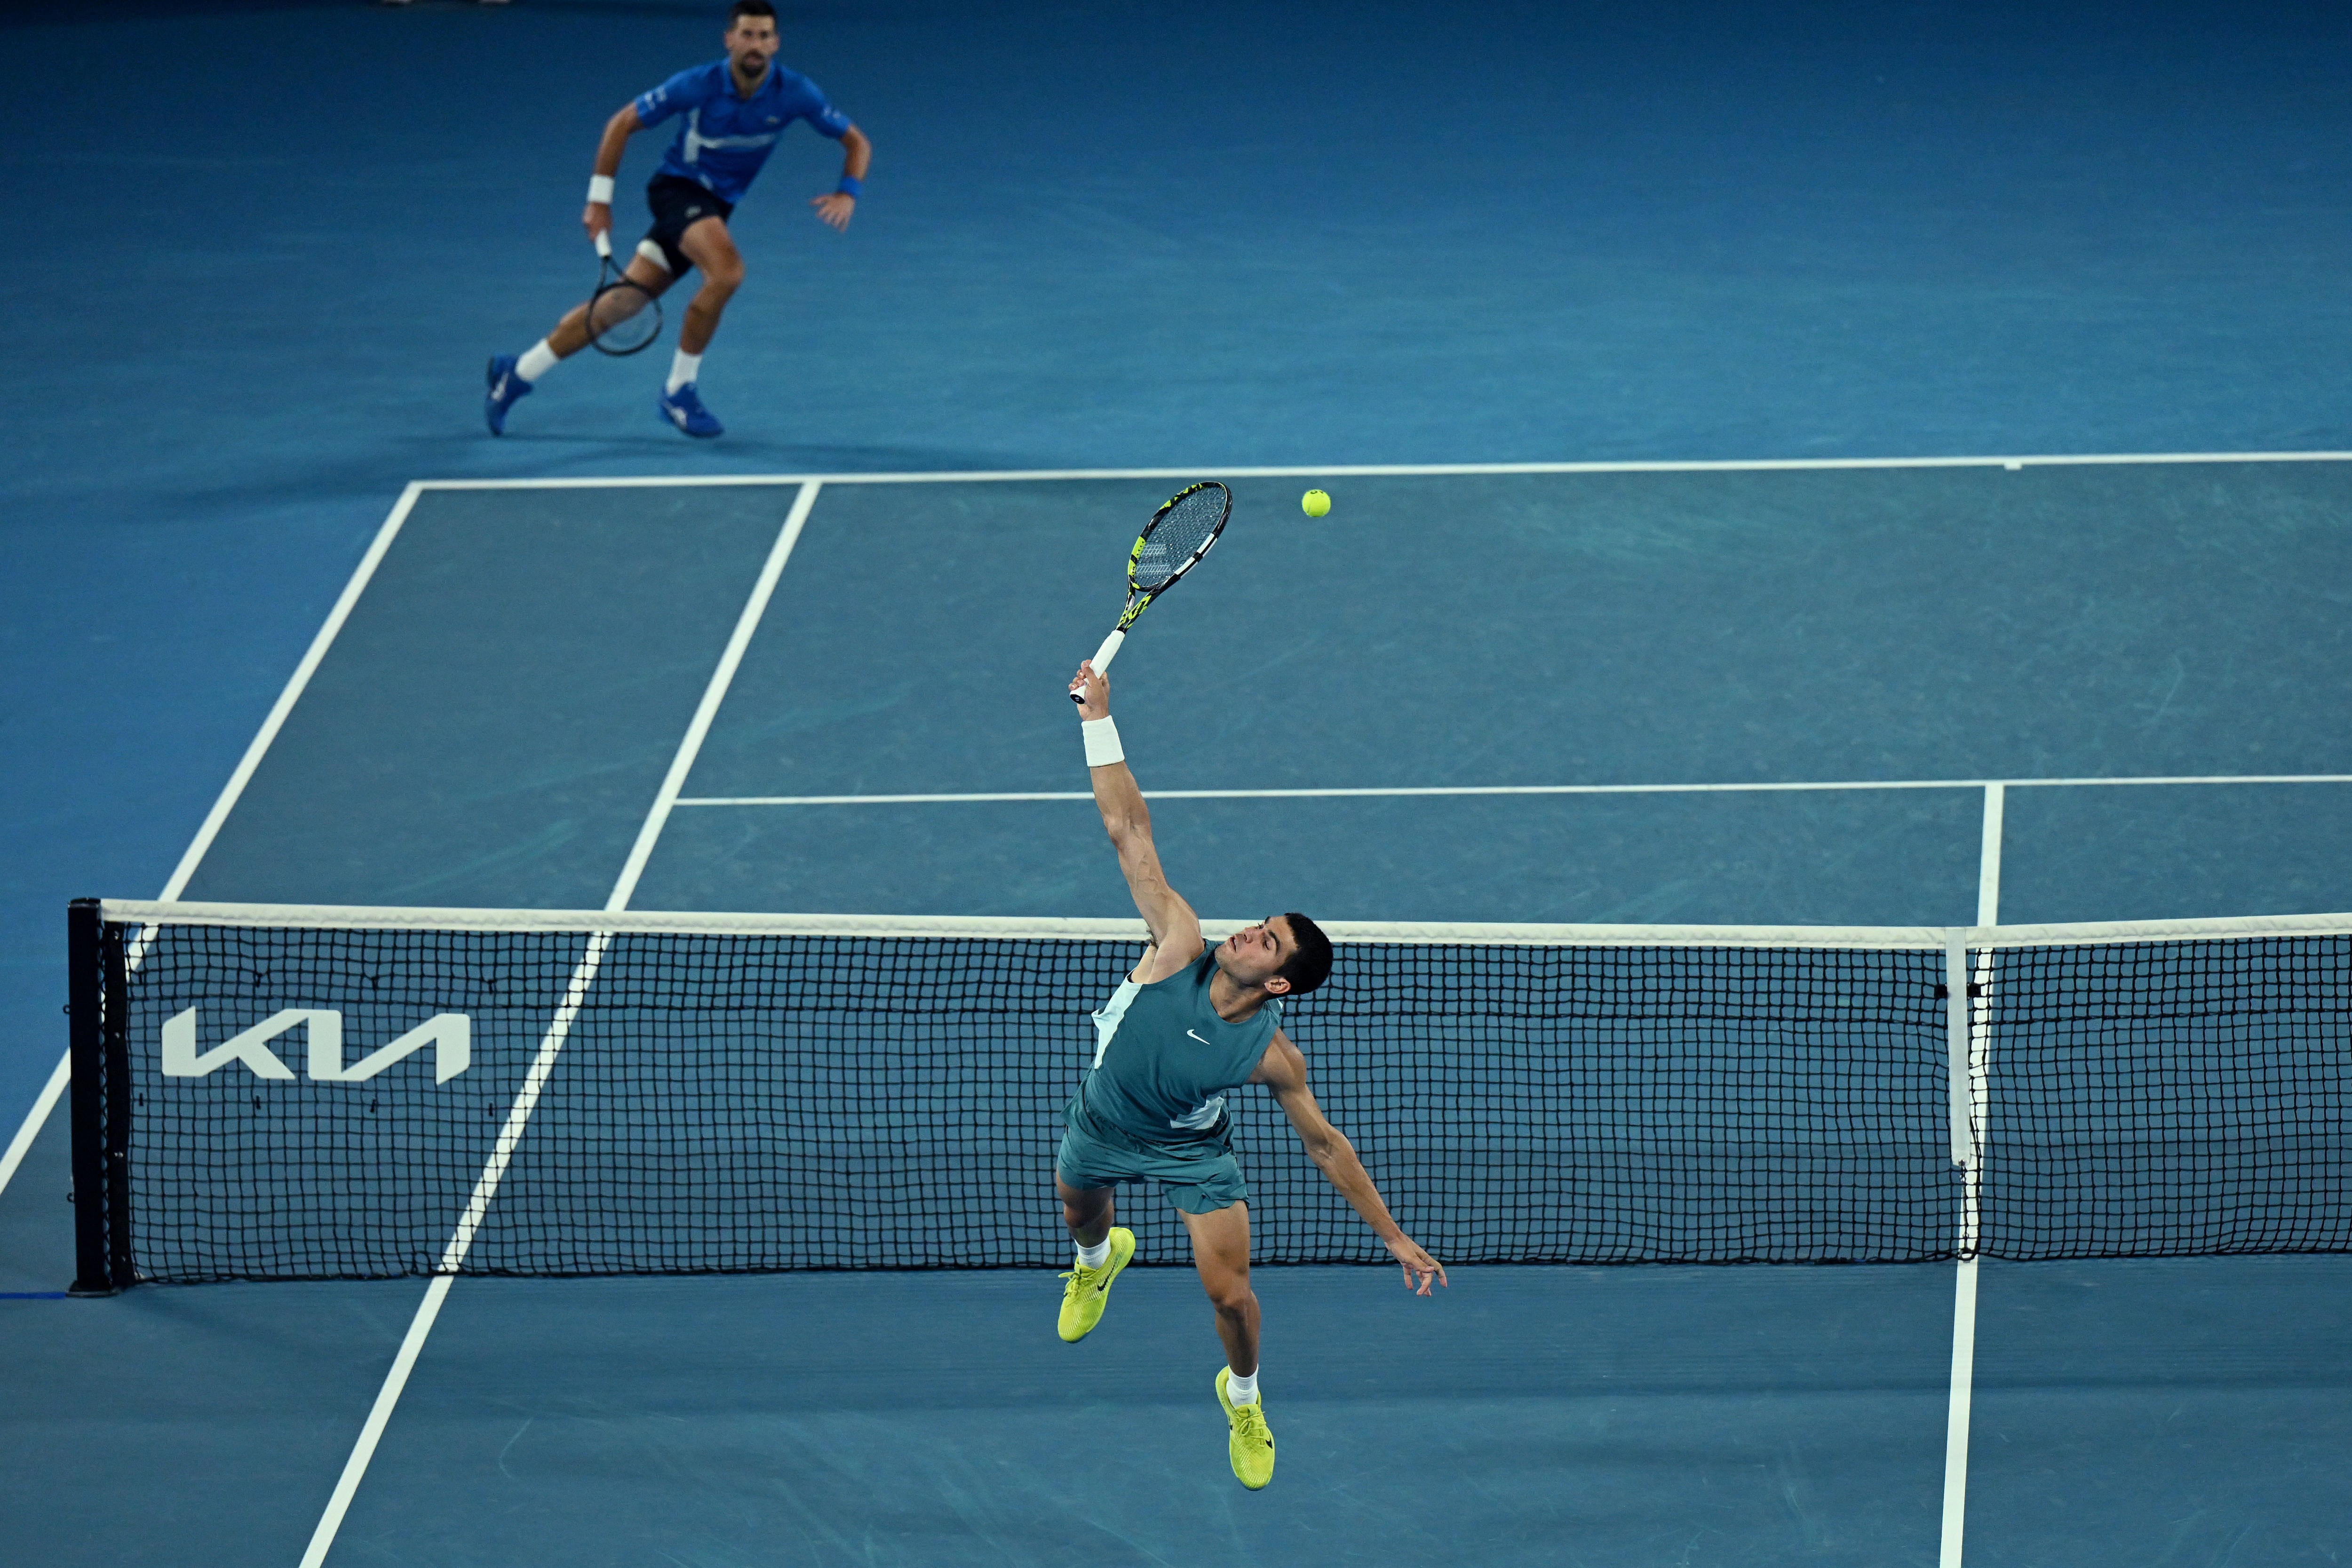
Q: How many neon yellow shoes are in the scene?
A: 2